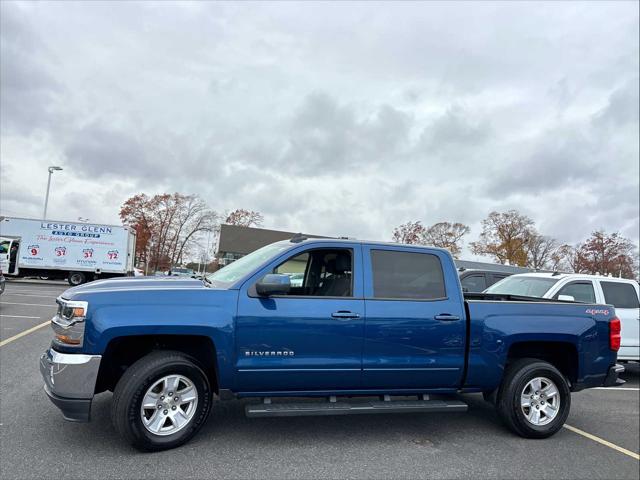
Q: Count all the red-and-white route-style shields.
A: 4